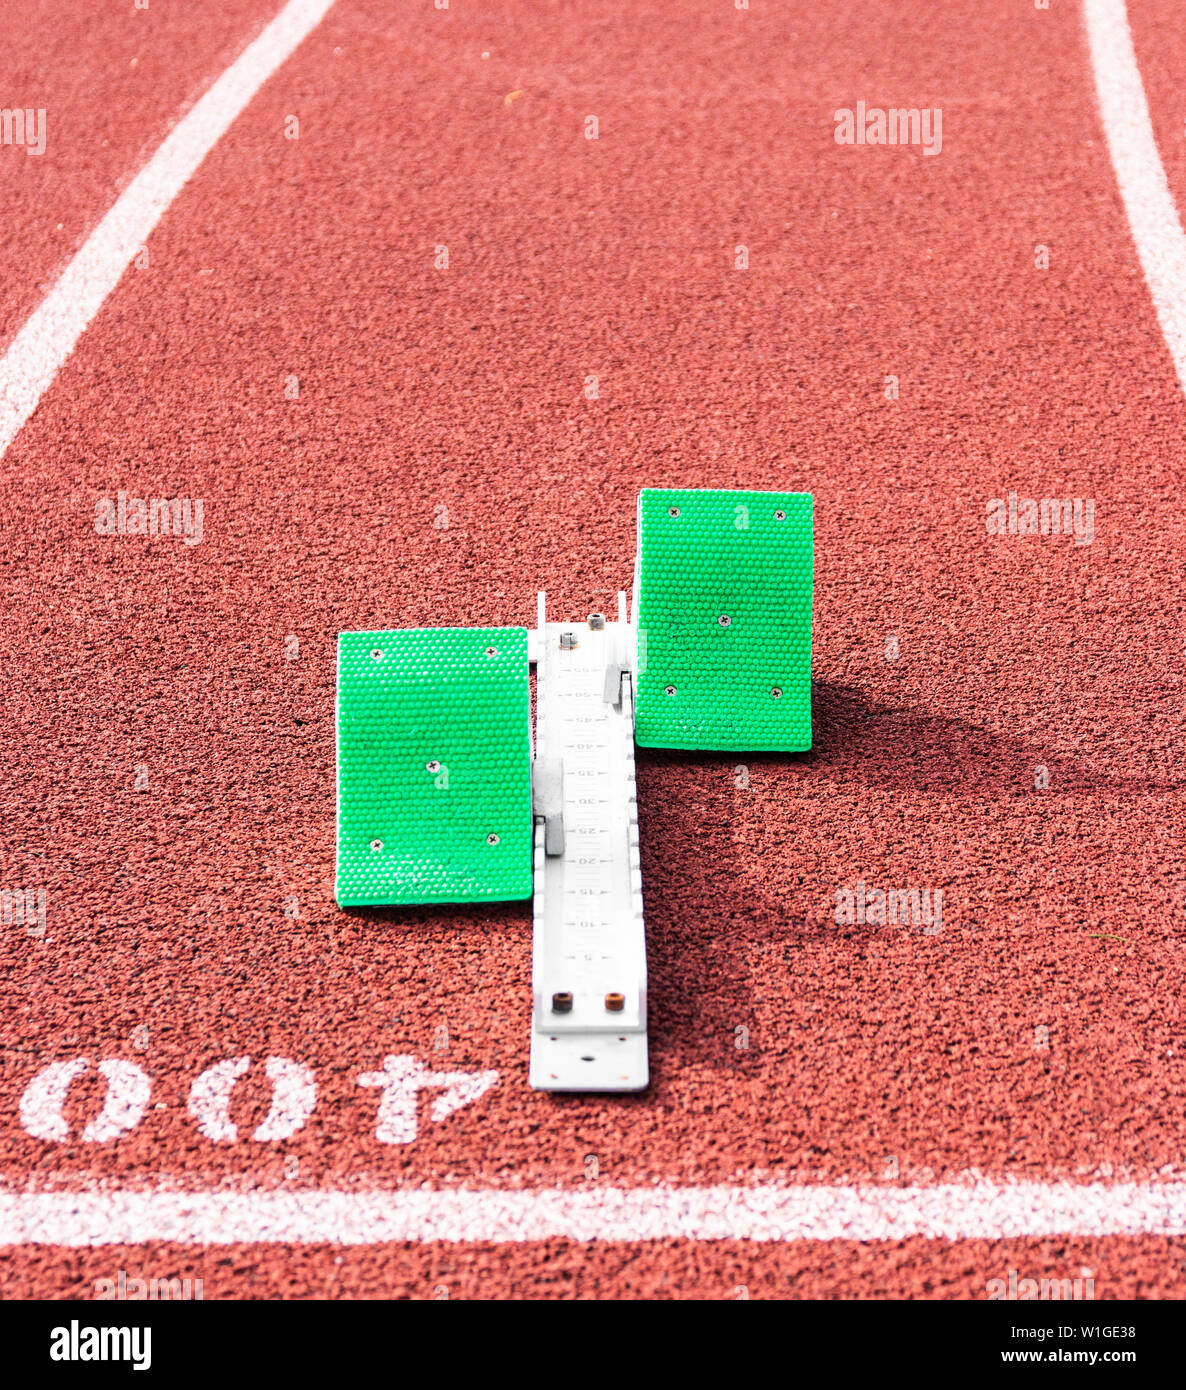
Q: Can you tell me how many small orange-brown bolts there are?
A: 2